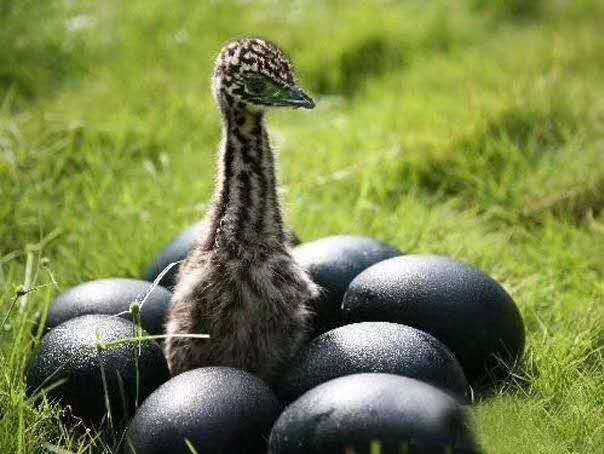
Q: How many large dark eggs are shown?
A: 8